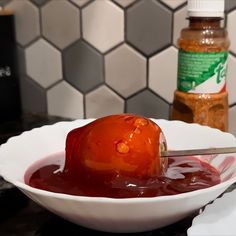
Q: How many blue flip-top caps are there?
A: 0